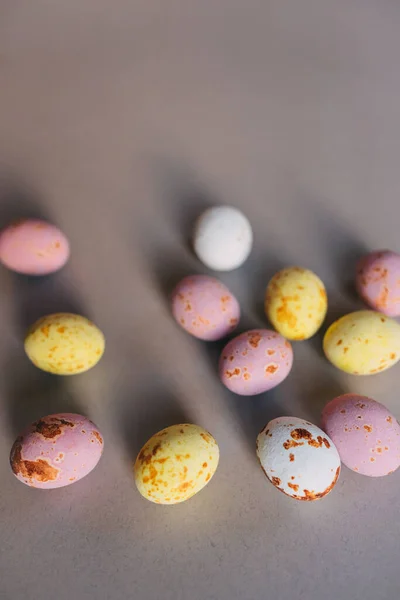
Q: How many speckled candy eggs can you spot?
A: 12